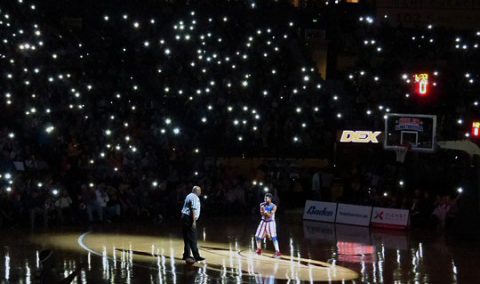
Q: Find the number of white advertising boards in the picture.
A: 3